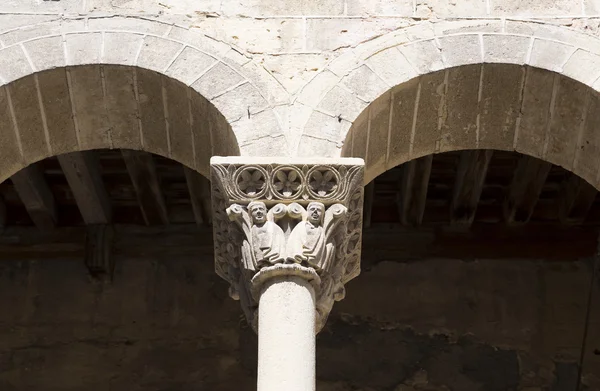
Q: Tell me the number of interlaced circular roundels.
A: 3